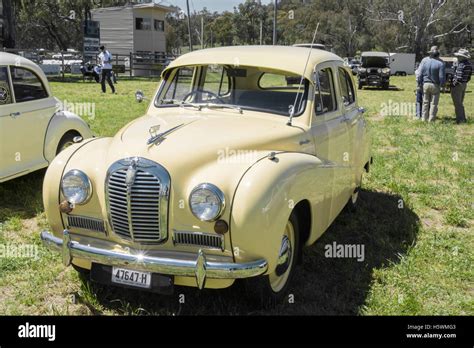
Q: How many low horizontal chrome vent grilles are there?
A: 2